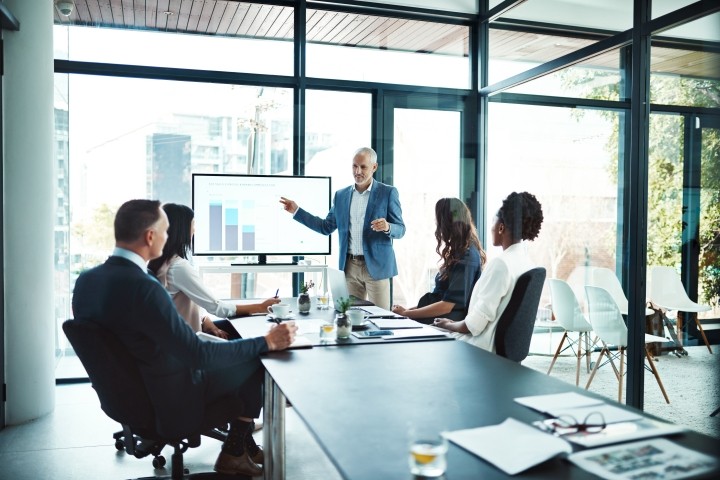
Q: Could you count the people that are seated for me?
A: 4